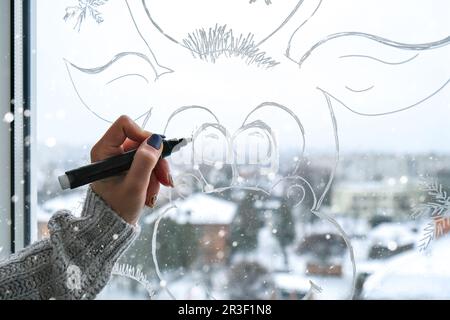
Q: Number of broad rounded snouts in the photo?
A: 1